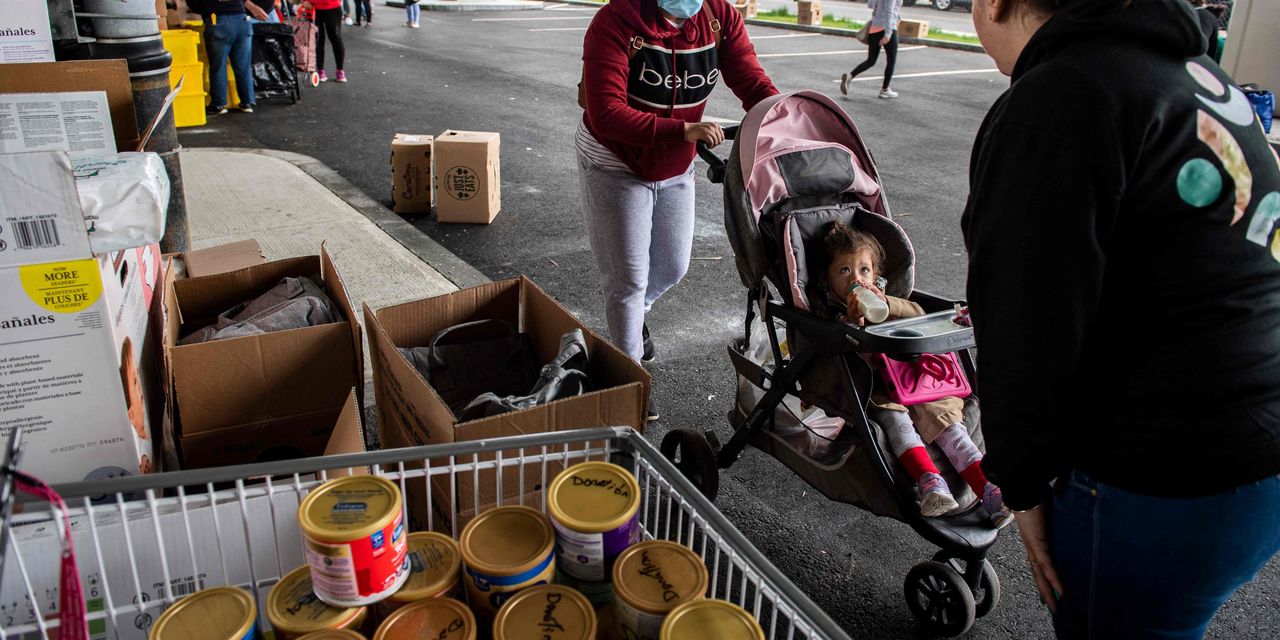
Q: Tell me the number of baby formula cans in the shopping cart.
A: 11